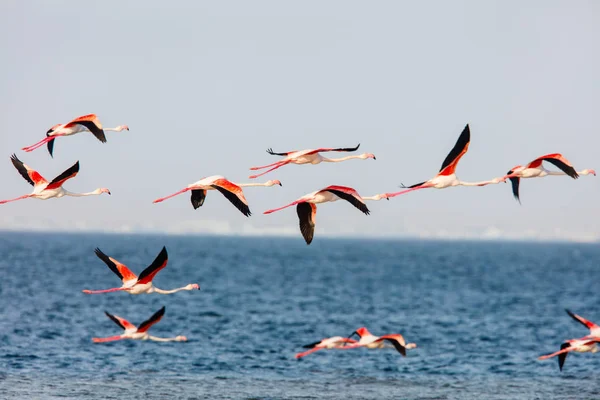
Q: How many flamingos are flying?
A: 13